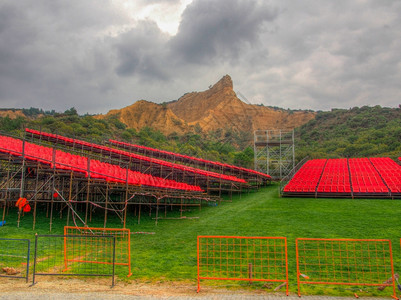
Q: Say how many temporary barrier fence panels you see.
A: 5